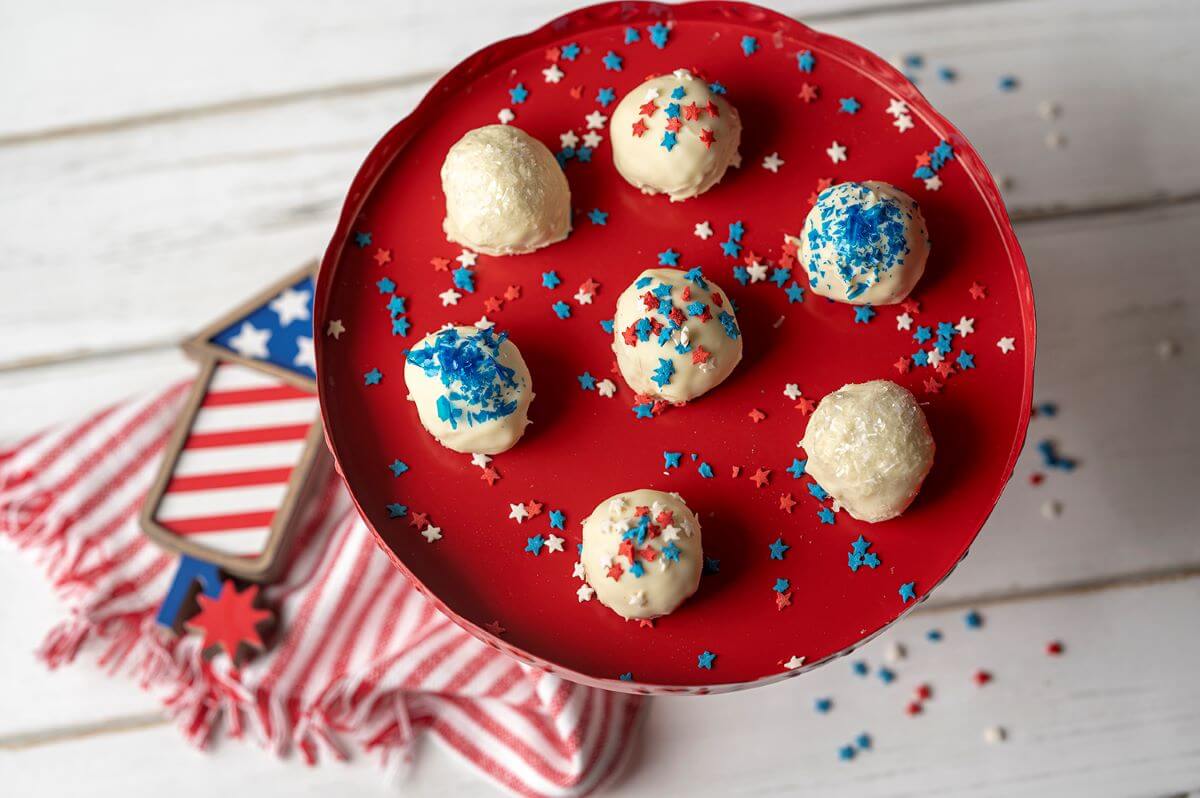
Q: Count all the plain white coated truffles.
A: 2